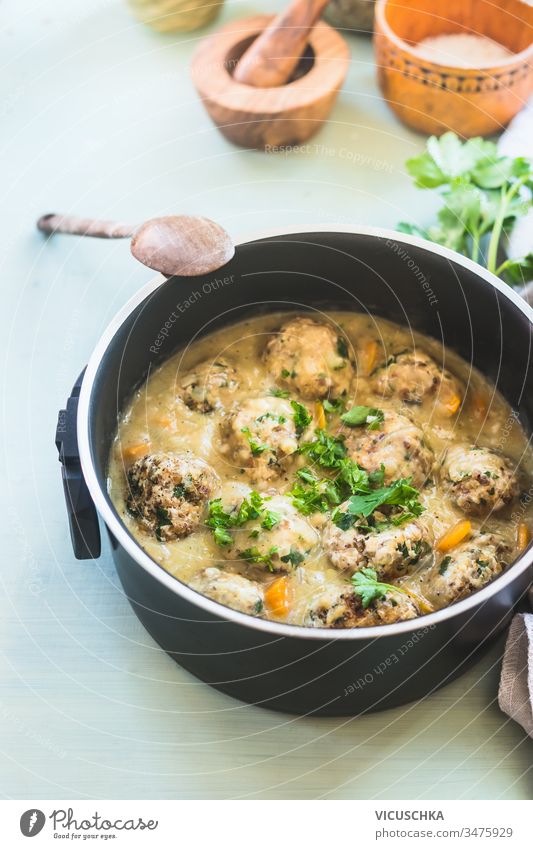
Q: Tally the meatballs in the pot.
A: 12